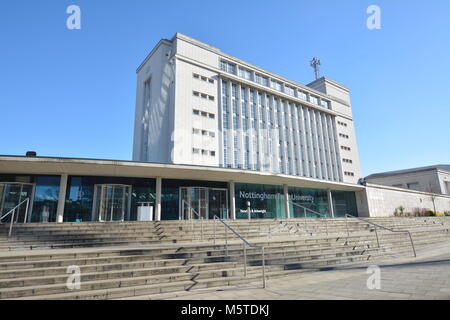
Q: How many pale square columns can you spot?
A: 5